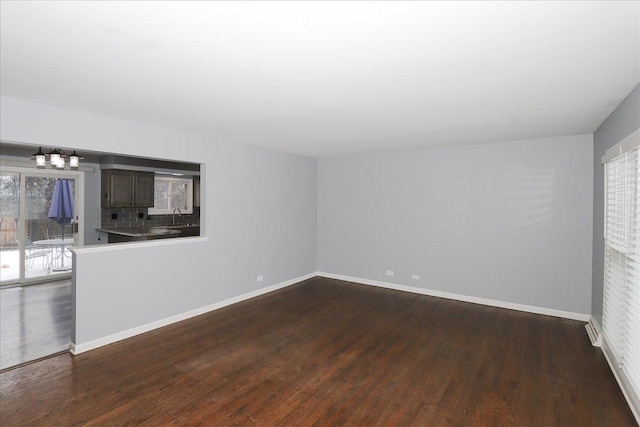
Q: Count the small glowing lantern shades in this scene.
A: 4